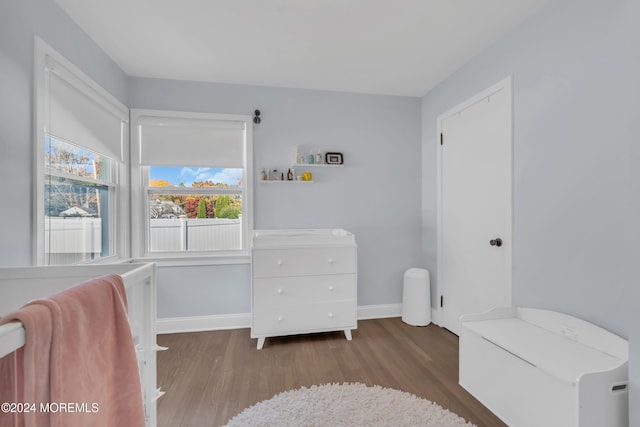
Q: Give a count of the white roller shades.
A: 2